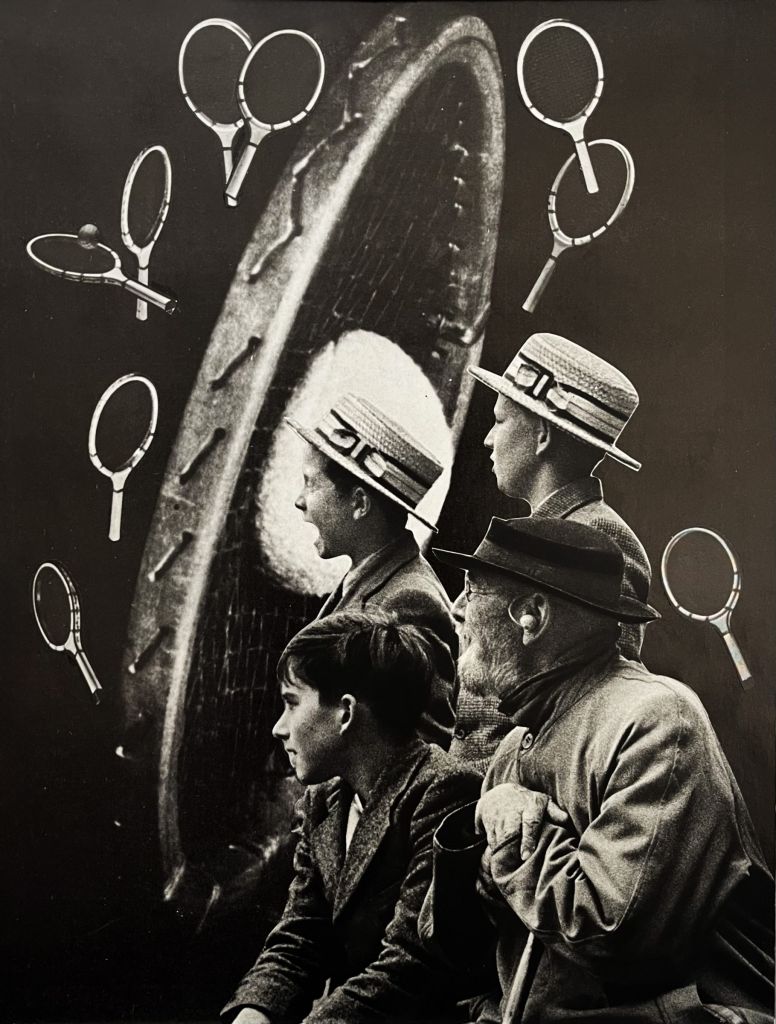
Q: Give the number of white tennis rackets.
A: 9